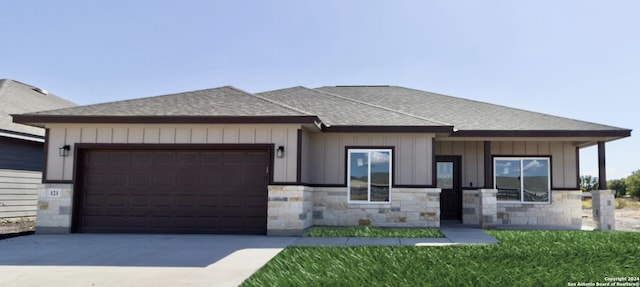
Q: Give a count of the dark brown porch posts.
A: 2